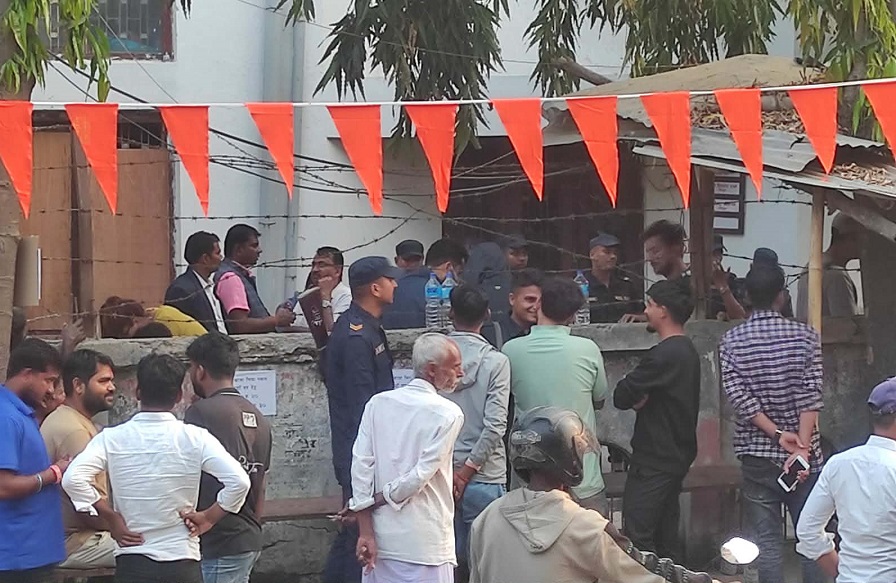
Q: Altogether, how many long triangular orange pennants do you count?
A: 12